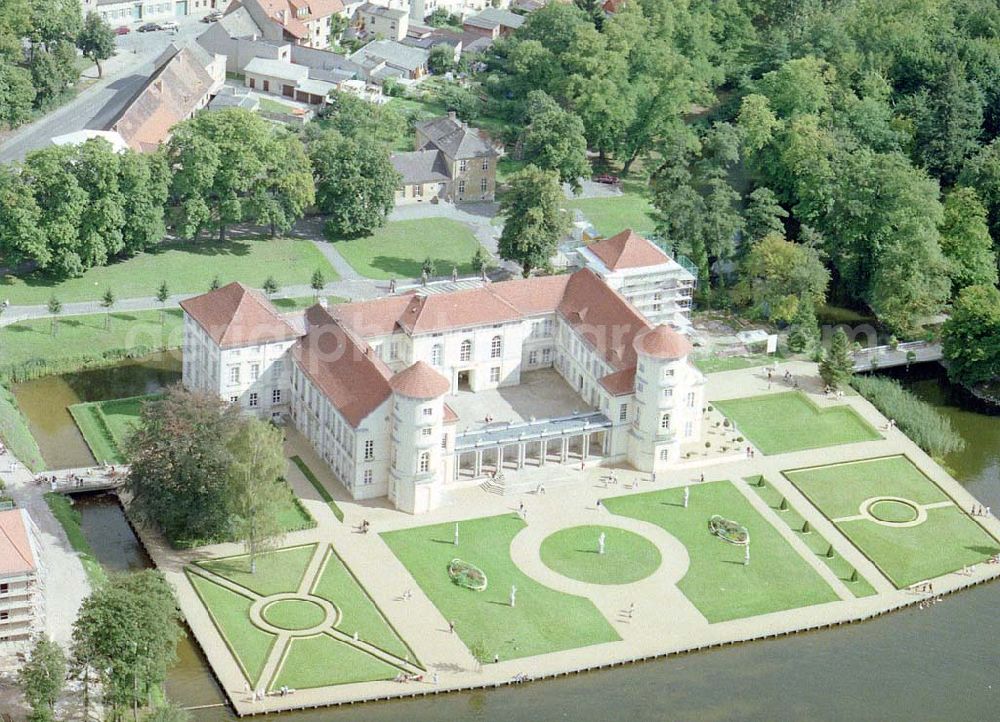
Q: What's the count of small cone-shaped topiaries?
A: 5